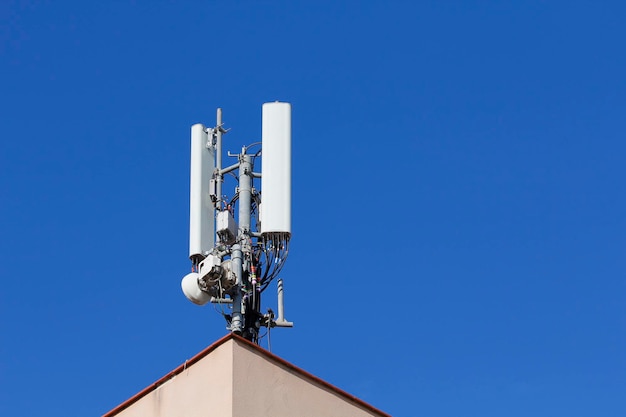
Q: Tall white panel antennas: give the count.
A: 2